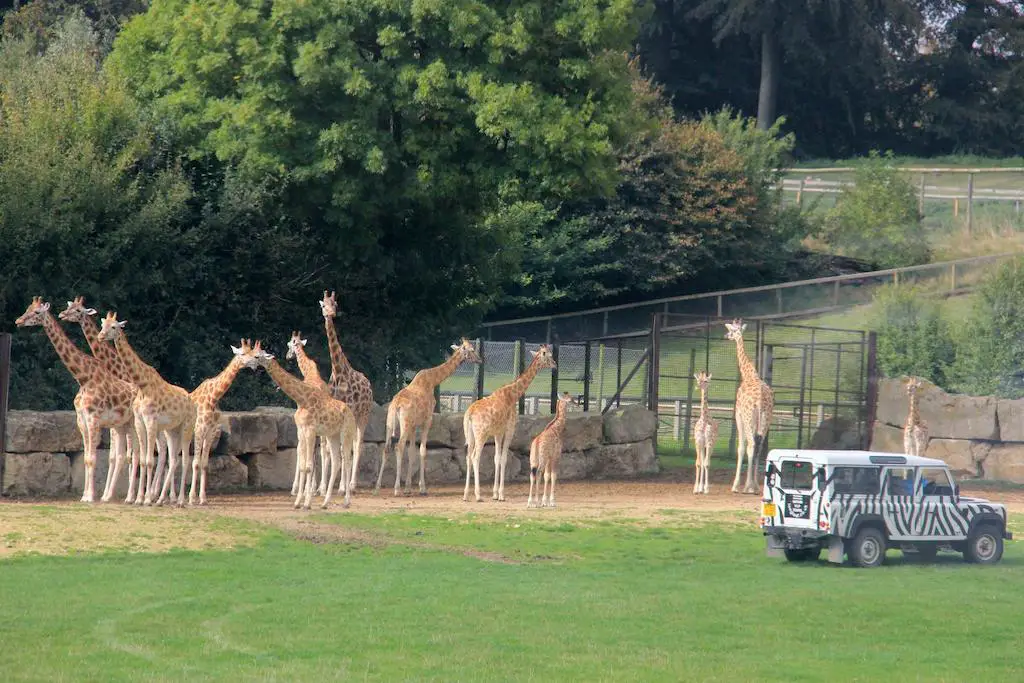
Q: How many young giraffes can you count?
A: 3